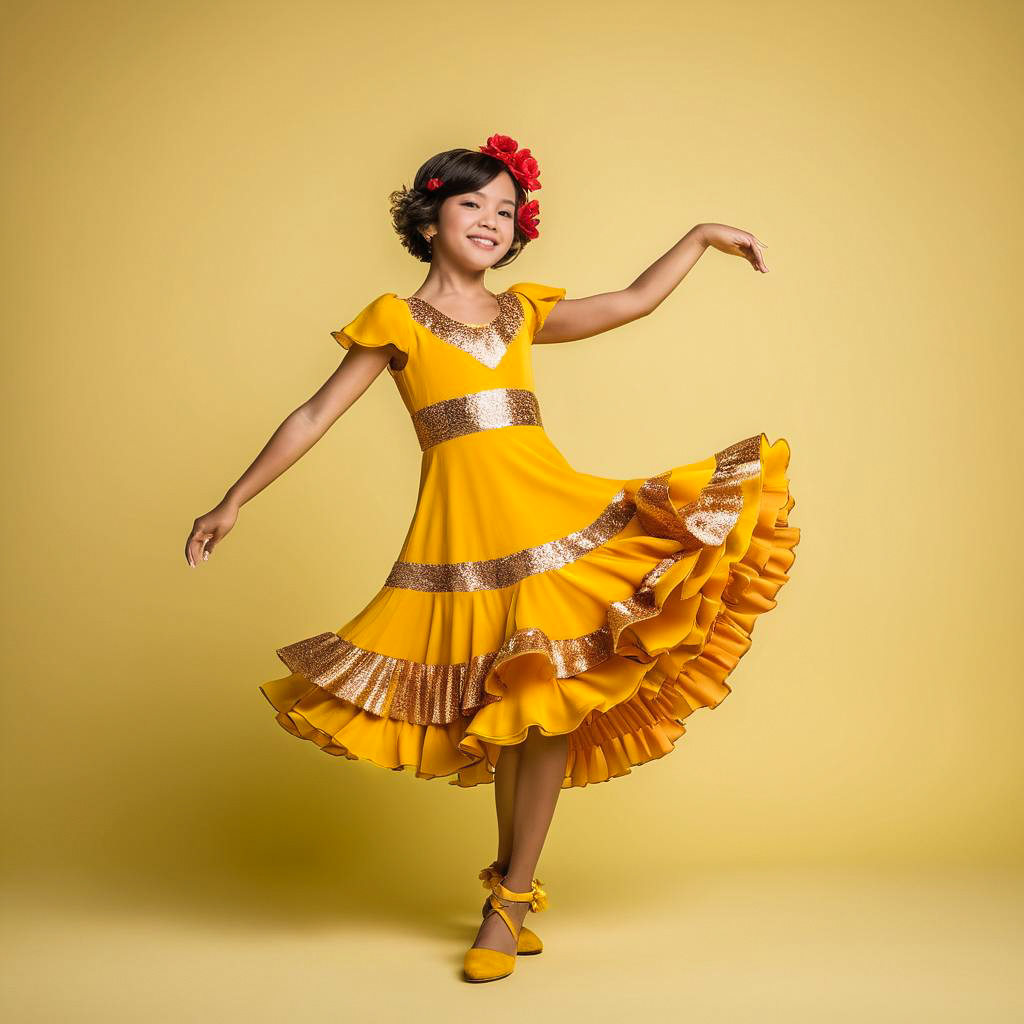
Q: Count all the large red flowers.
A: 3